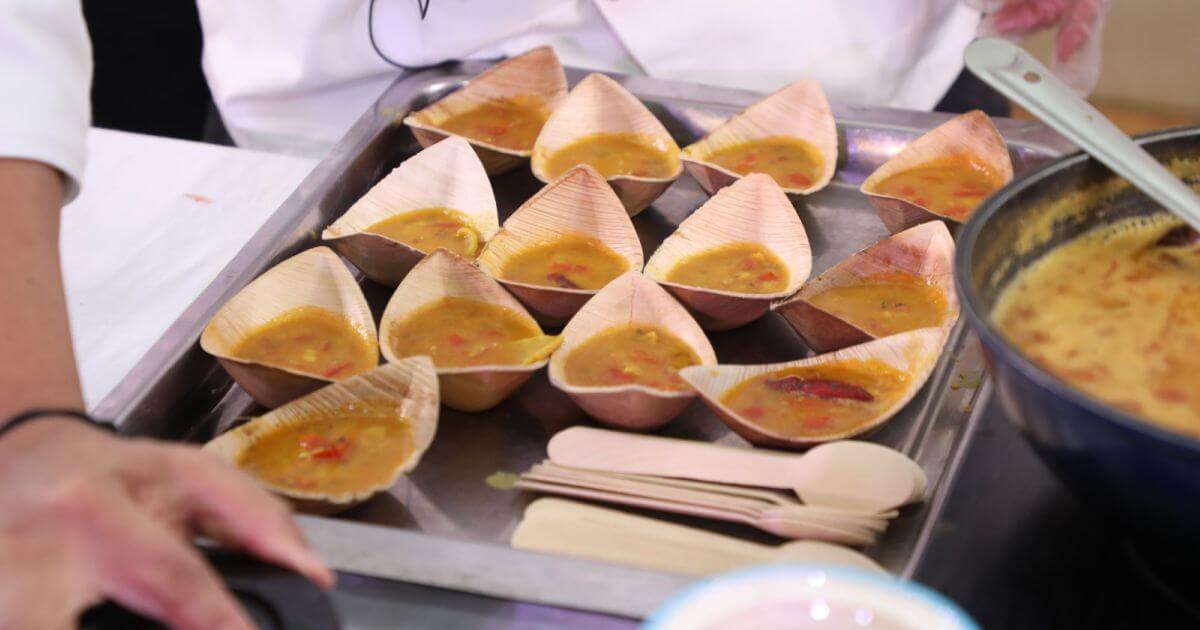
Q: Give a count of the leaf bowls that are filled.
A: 13